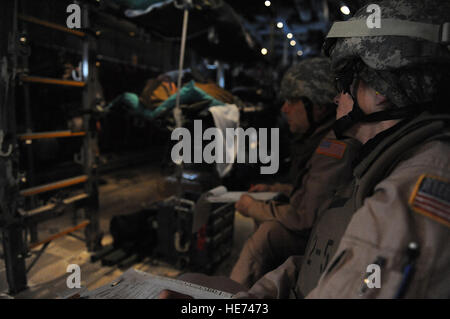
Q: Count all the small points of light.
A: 7